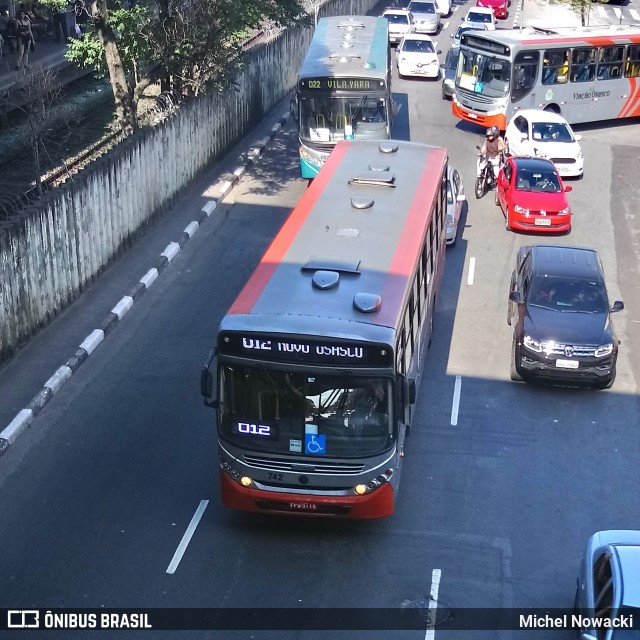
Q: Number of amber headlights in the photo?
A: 2